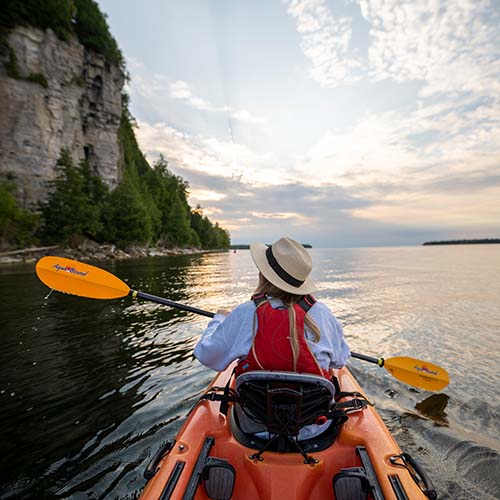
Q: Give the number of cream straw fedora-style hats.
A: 1